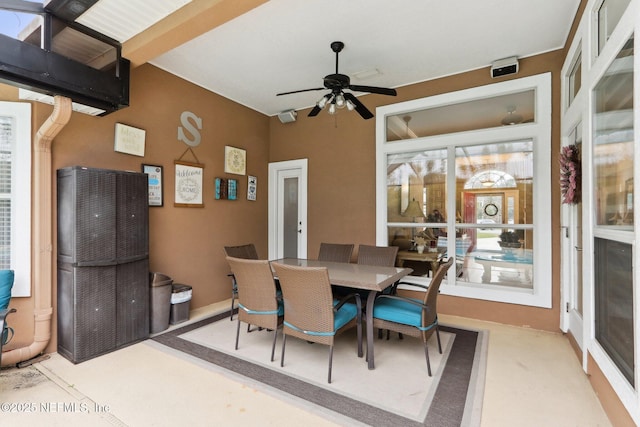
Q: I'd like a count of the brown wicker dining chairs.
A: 6